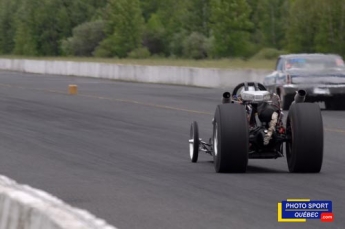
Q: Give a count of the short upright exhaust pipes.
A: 2